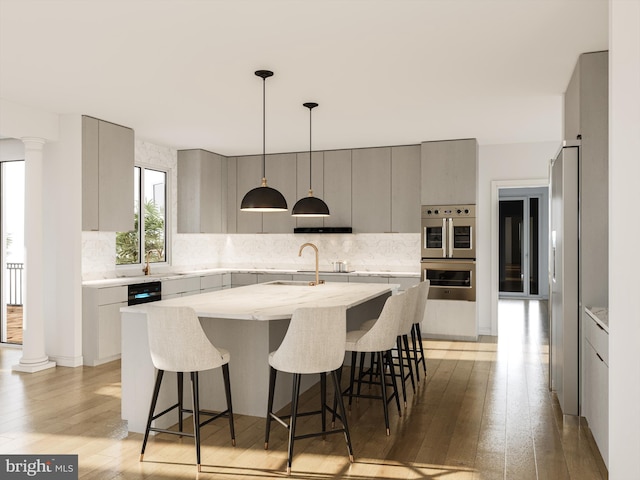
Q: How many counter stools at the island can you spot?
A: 5